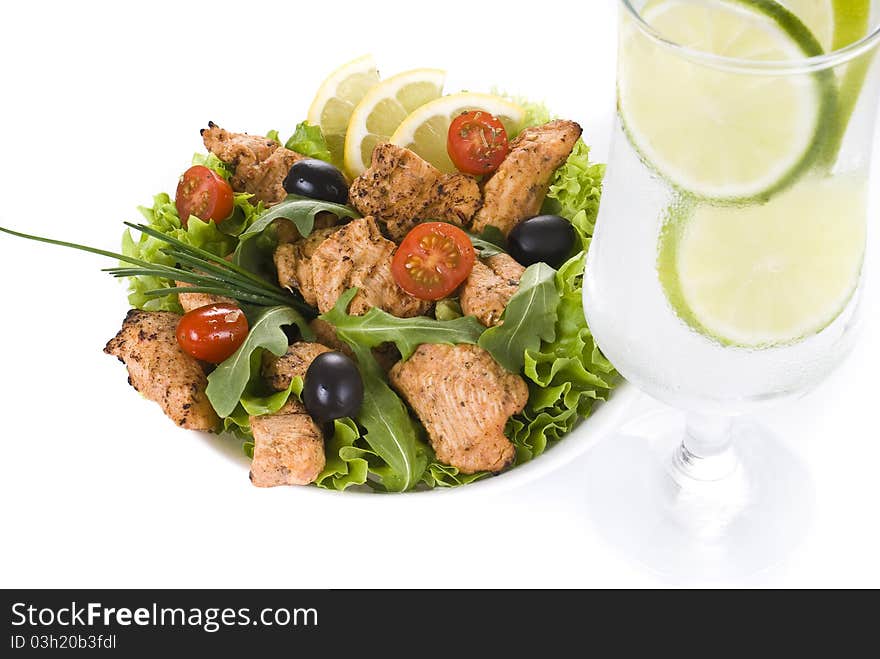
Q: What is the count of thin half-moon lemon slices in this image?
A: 3